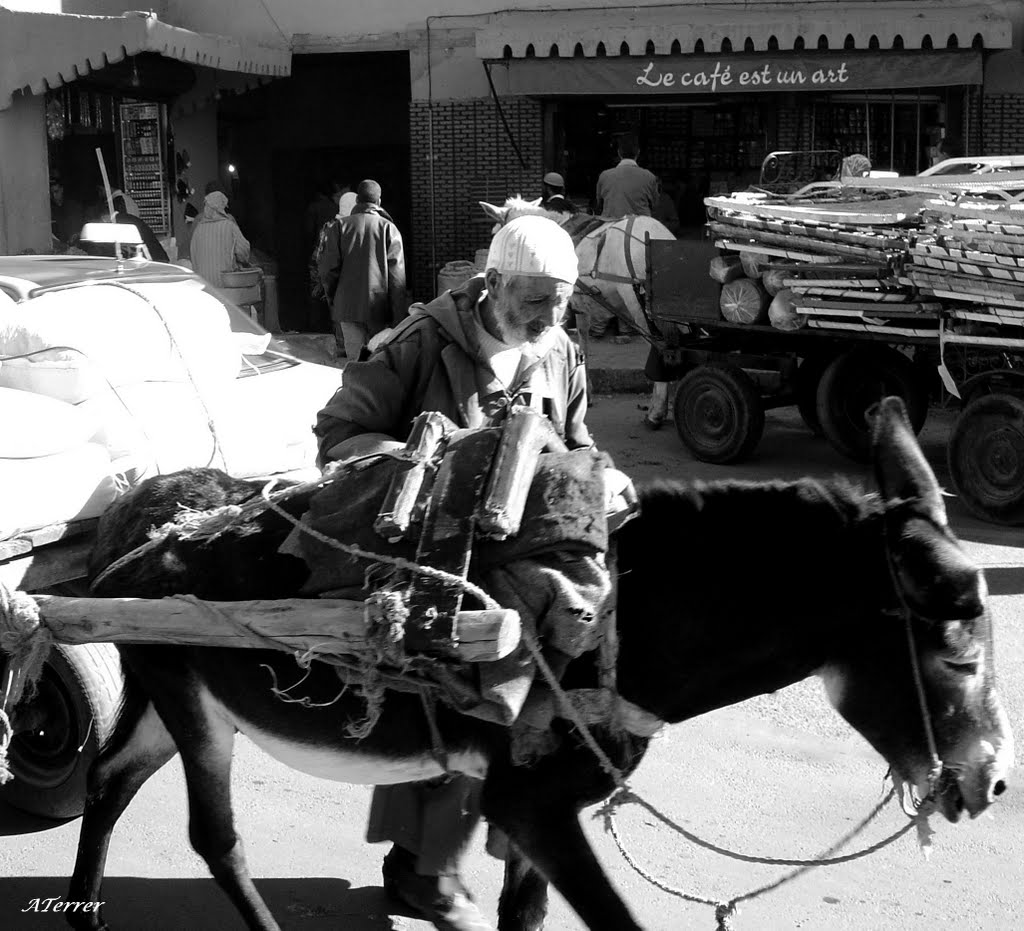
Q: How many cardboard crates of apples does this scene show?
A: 0